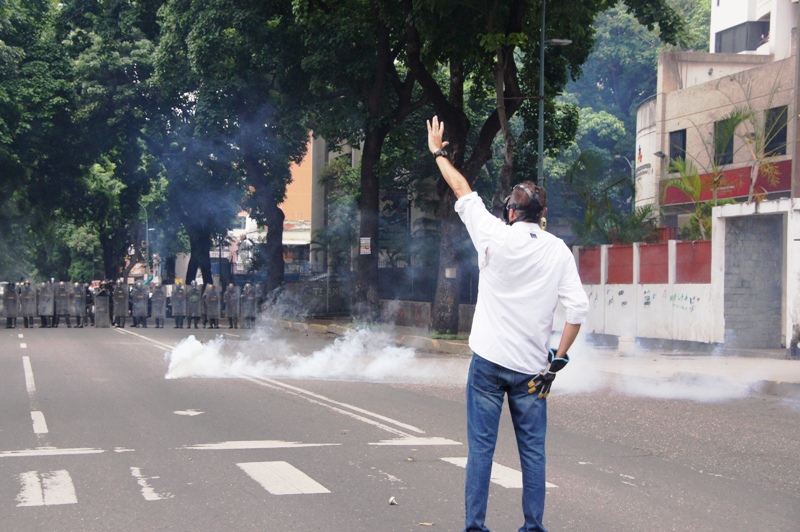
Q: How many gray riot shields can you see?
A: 14